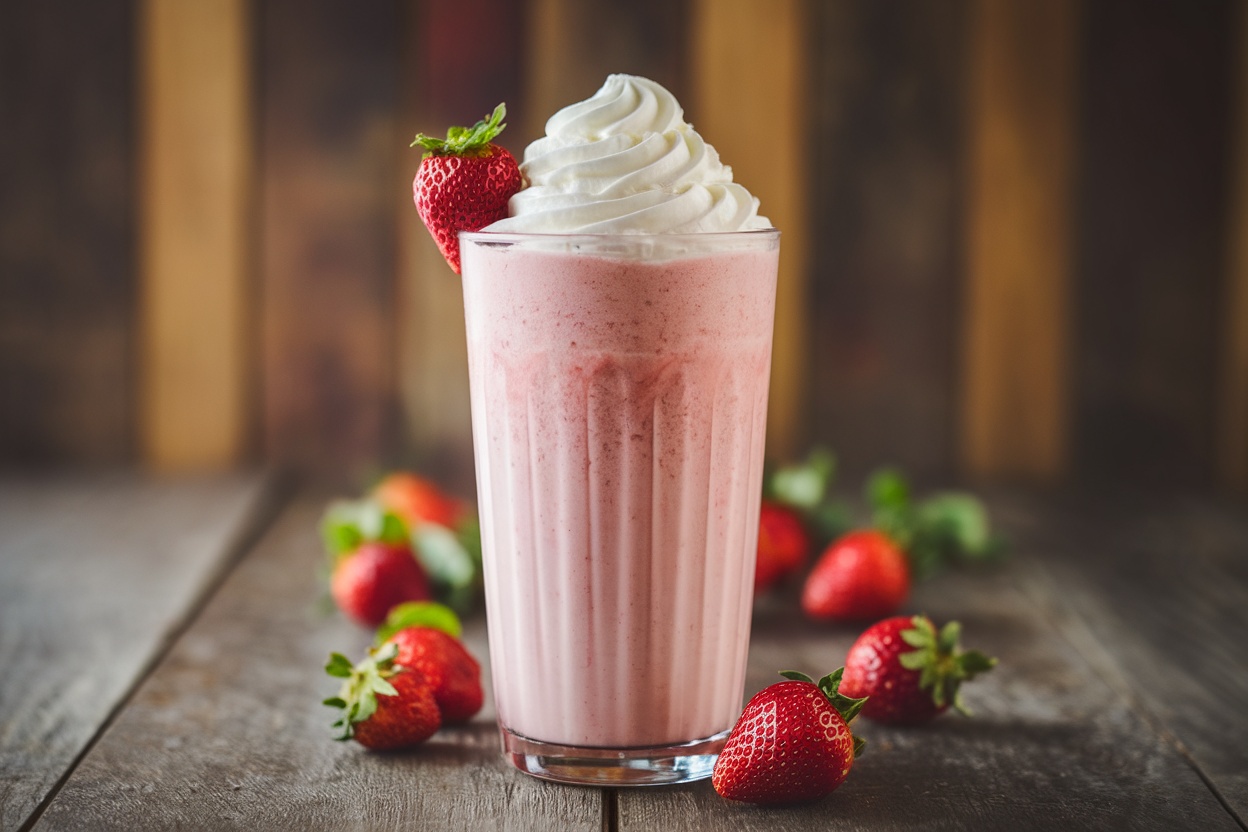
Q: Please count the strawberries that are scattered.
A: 8